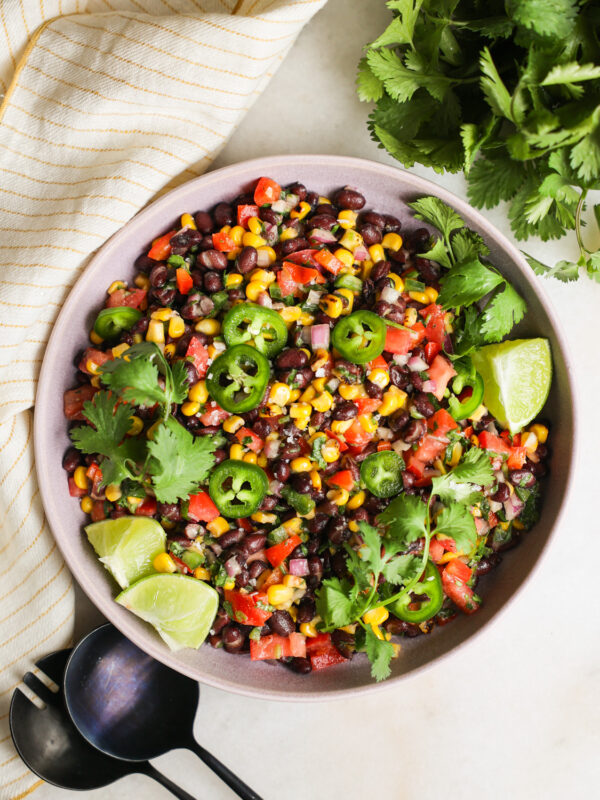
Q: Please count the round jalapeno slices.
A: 8